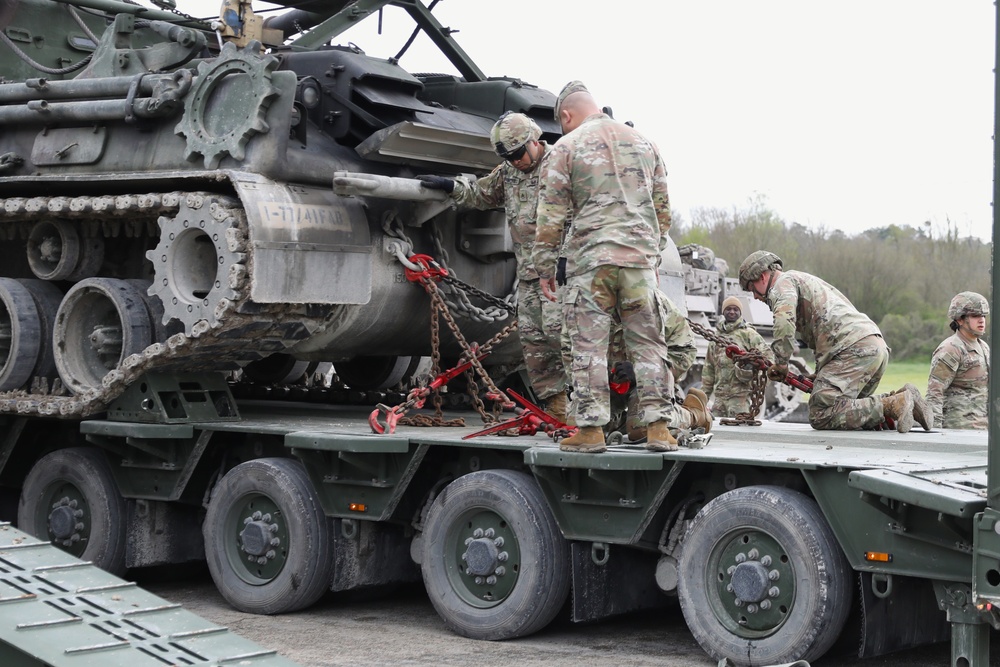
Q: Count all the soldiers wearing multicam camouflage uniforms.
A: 6